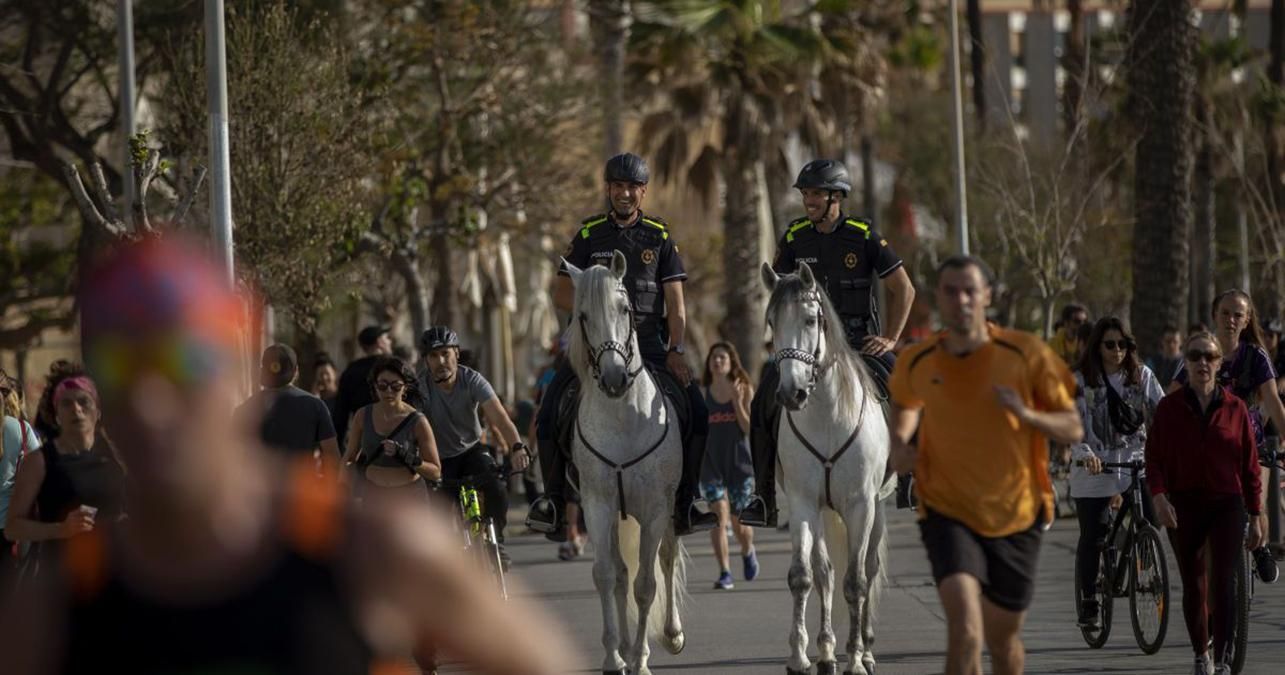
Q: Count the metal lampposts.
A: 3